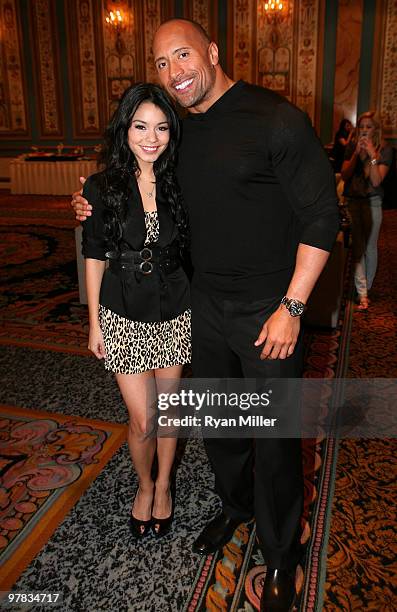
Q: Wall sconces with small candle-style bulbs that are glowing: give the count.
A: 2